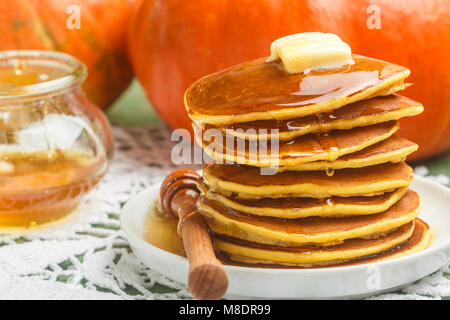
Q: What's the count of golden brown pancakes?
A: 9